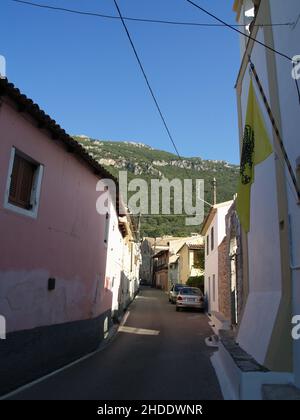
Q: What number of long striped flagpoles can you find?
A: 1